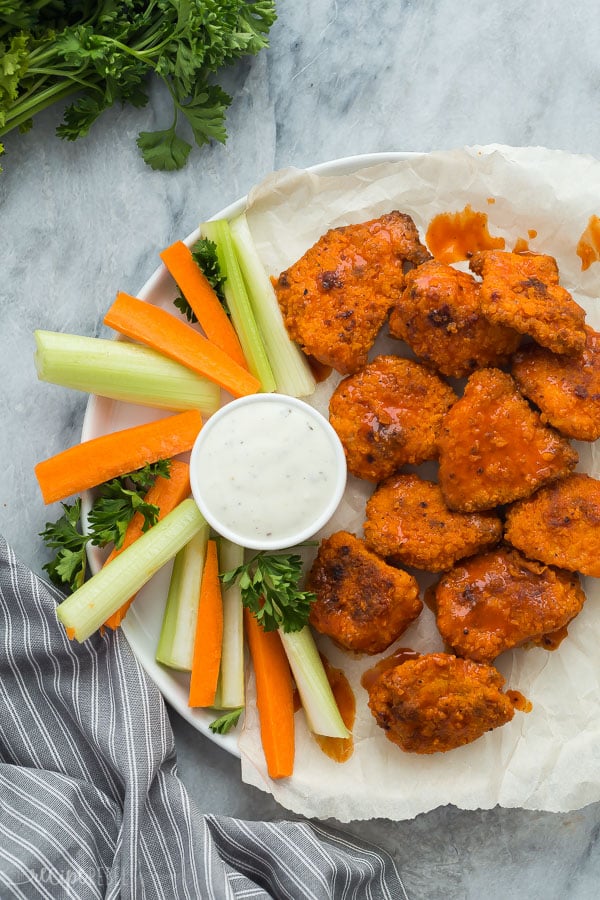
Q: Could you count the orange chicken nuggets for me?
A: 11